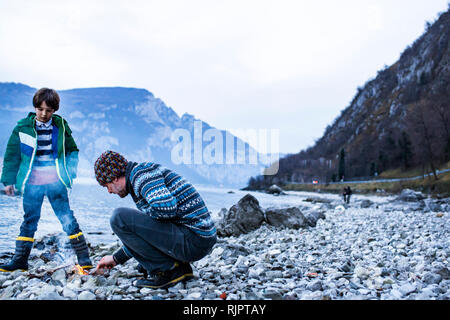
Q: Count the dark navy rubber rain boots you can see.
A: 2